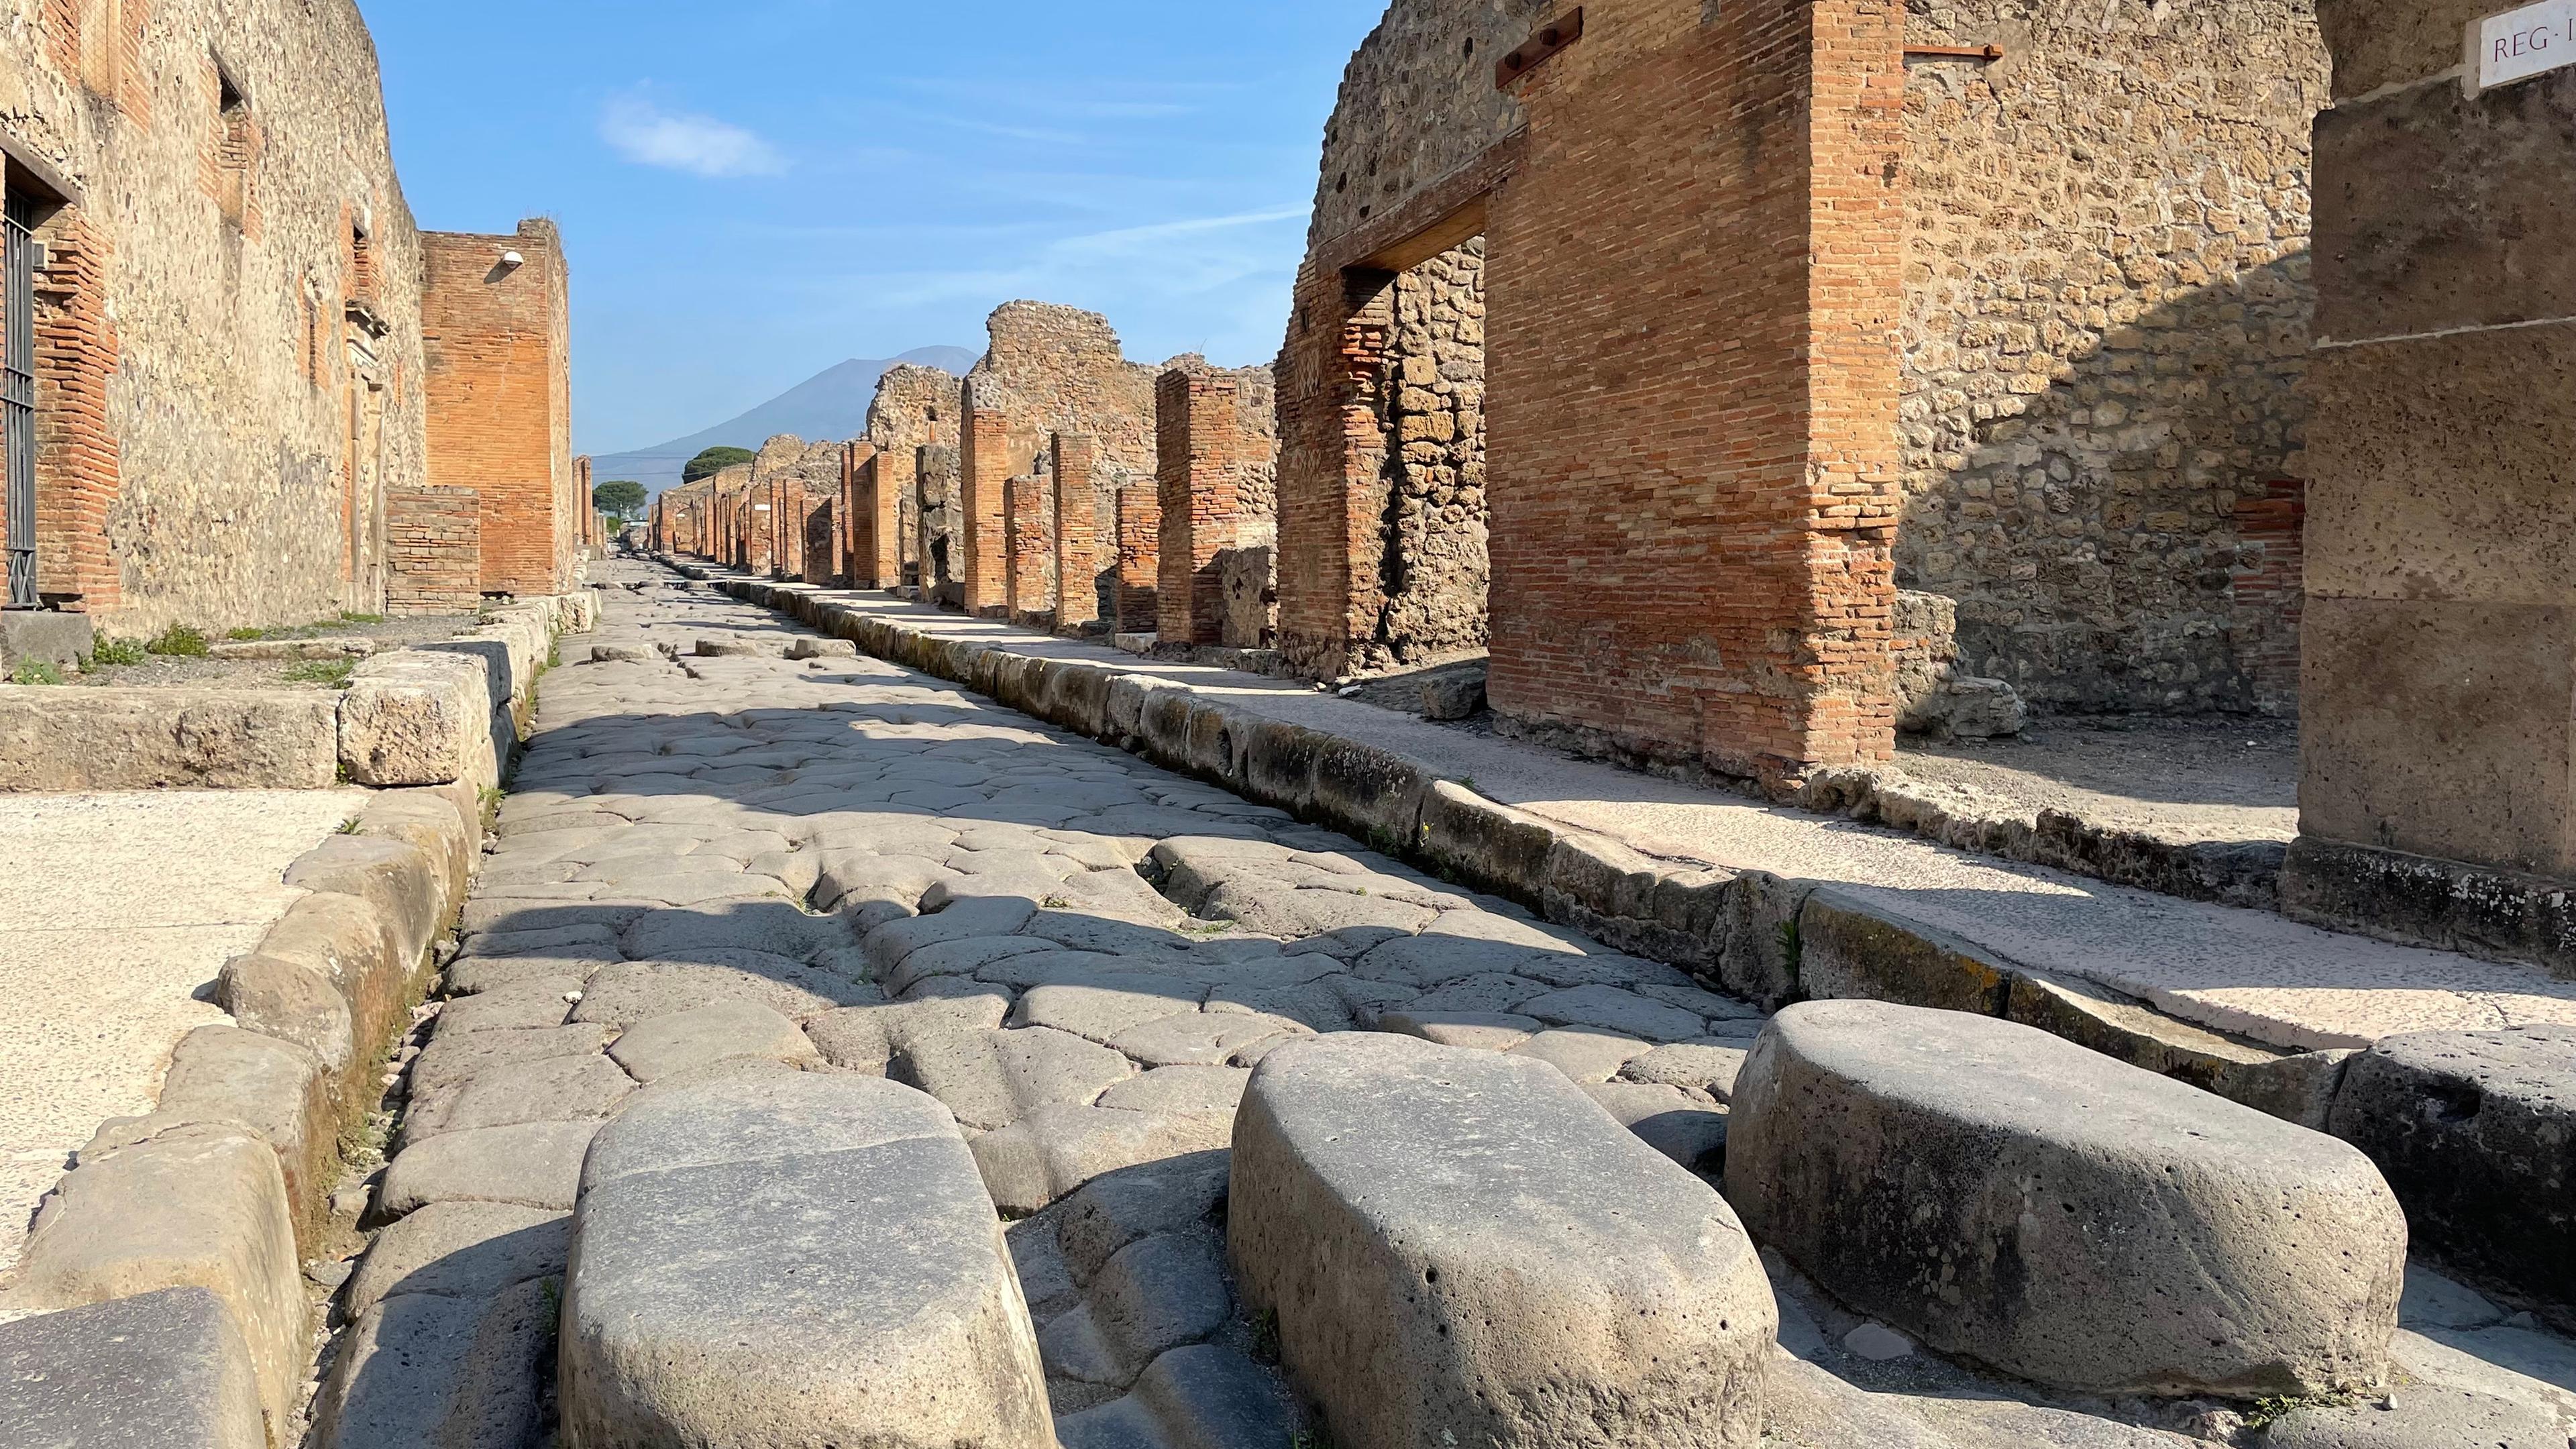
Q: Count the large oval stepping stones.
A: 3